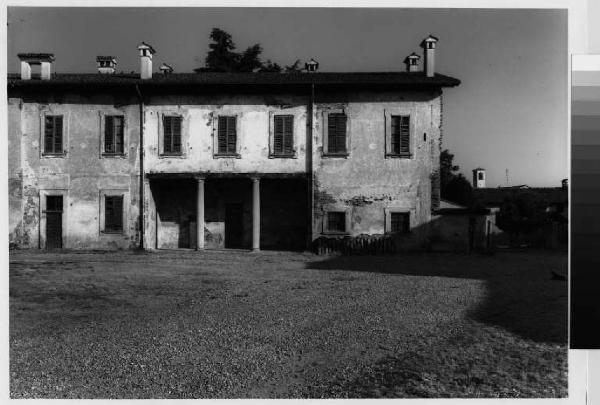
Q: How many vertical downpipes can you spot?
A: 2